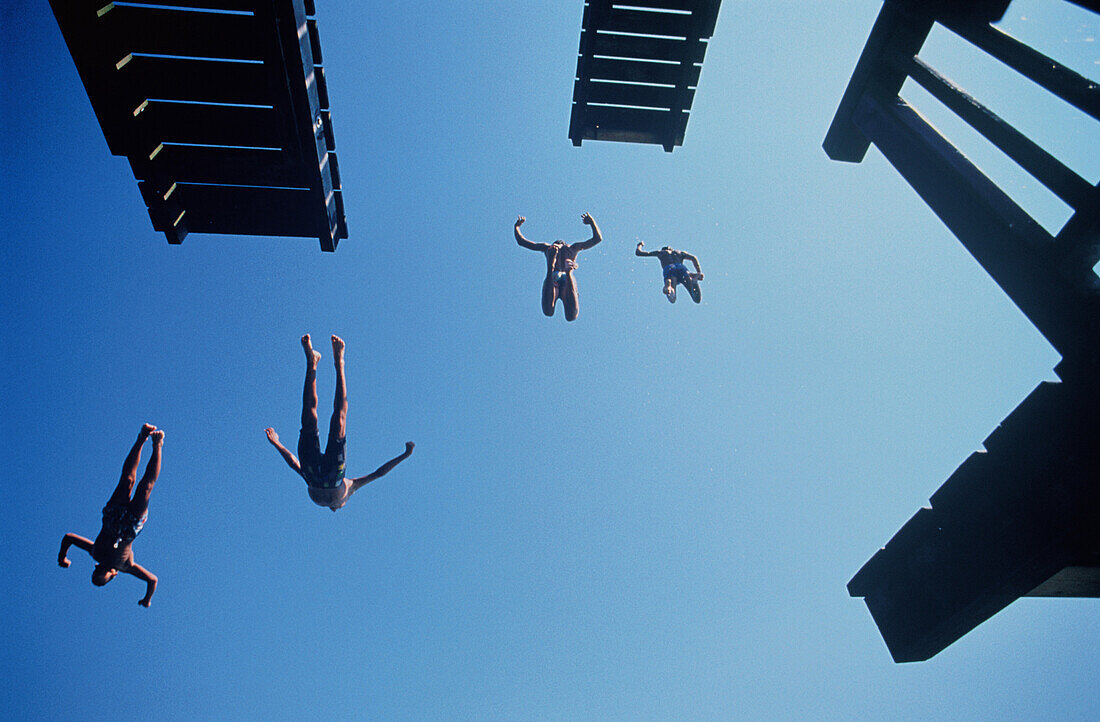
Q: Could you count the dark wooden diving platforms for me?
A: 3